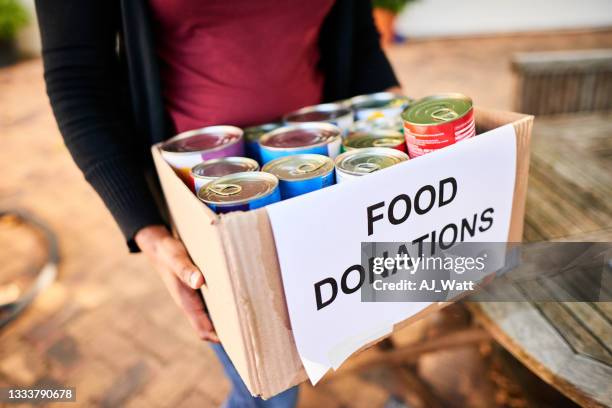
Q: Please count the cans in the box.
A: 11